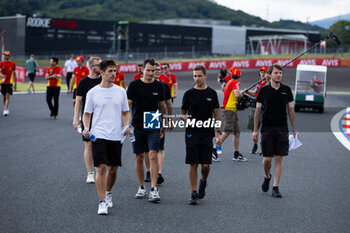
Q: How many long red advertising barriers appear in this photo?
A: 1